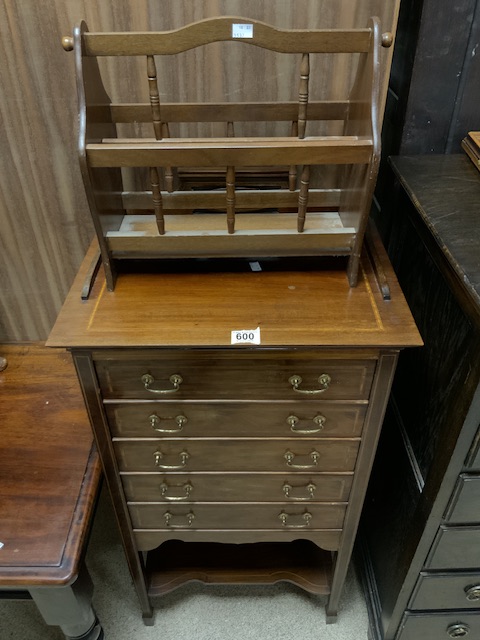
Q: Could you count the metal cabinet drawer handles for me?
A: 12